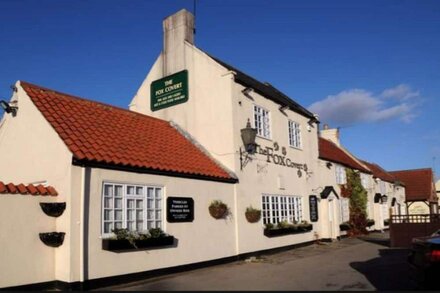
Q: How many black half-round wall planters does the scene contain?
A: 2